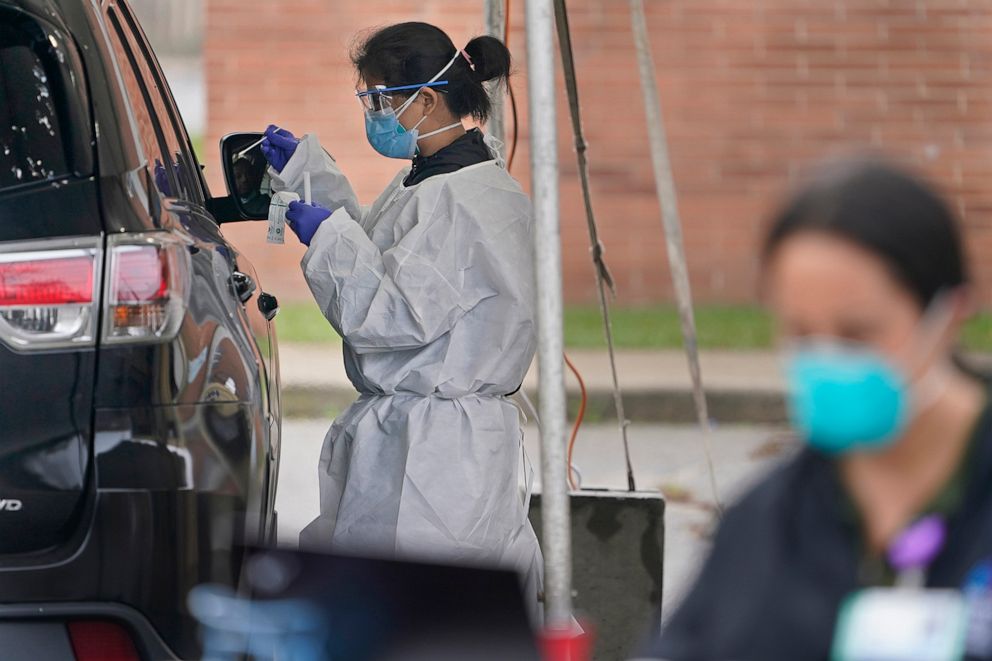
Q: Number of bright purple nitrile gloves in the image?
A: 2